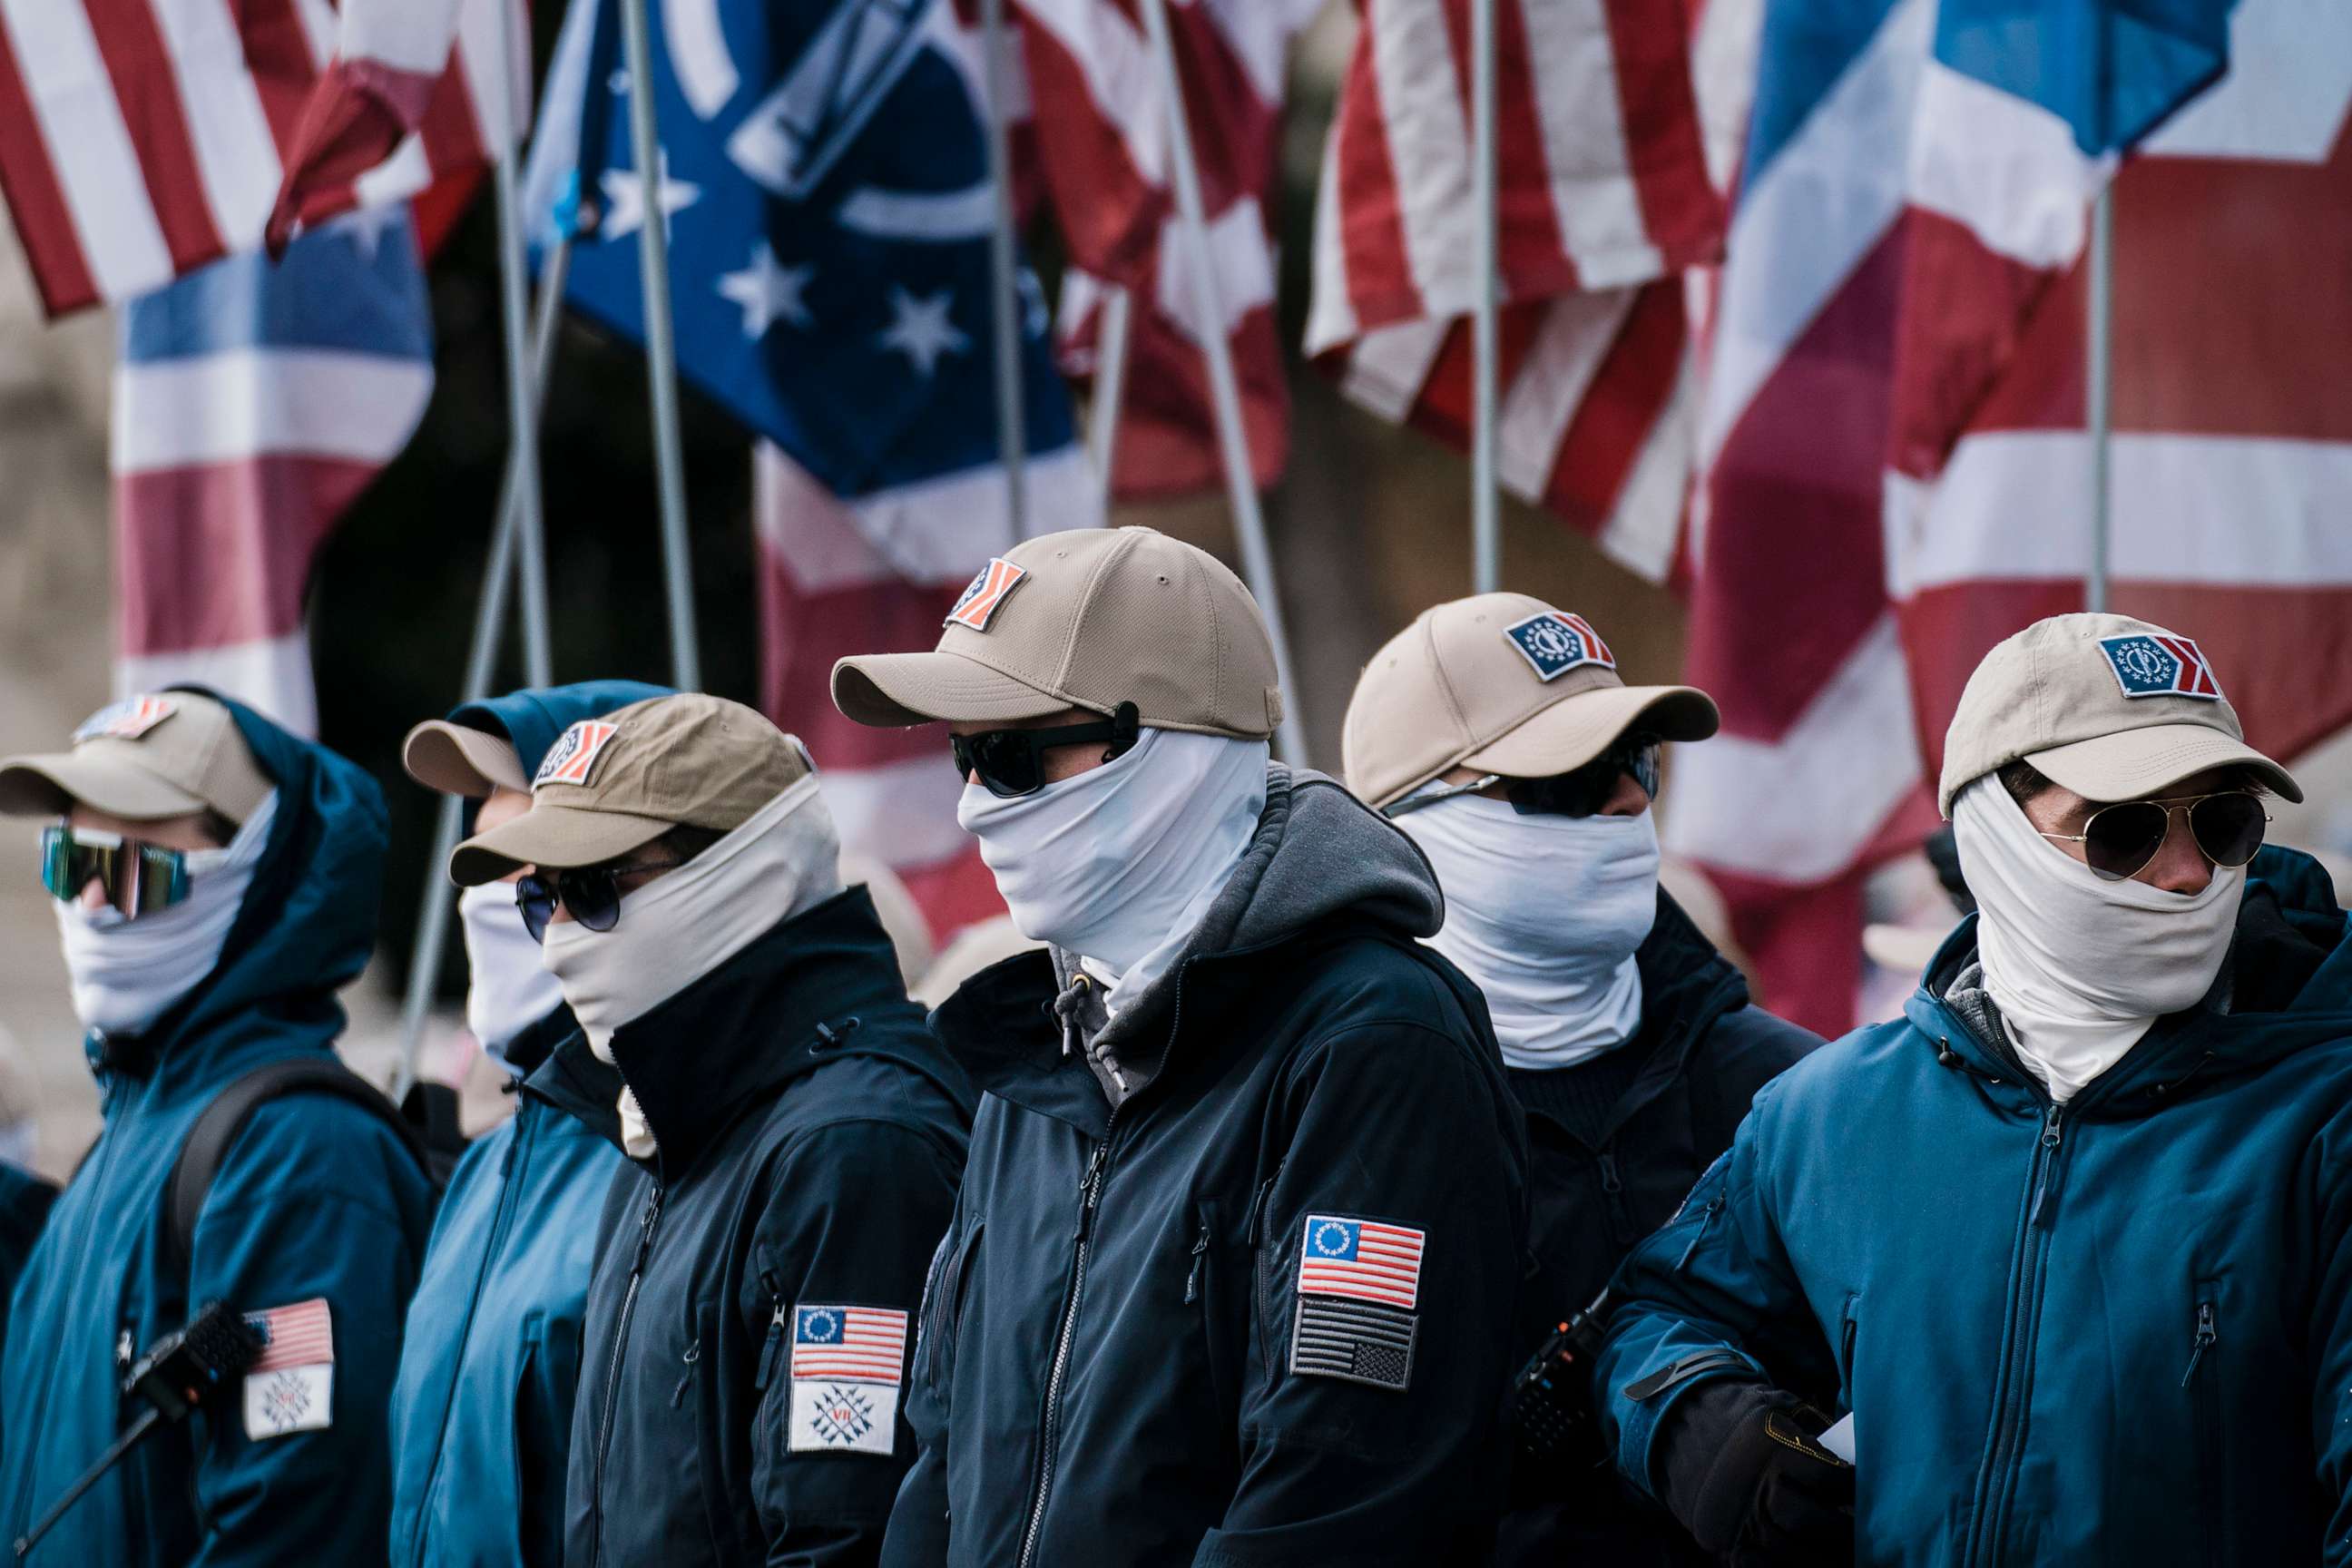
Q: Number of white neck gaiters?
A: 6